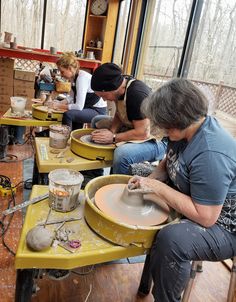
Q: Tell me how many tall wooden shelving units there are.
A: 1